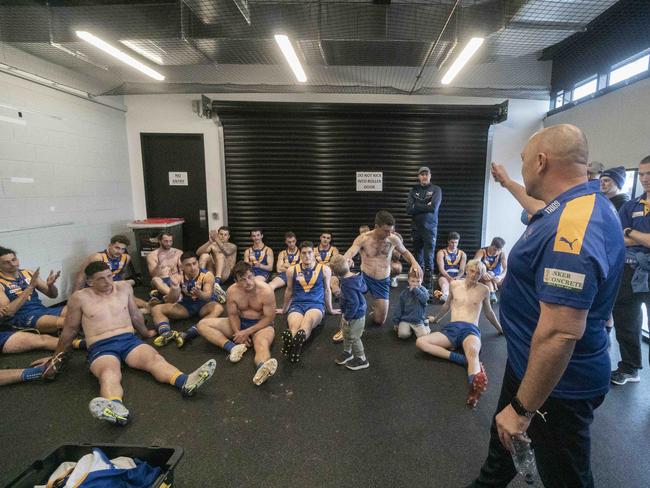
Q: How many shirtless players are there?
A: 6